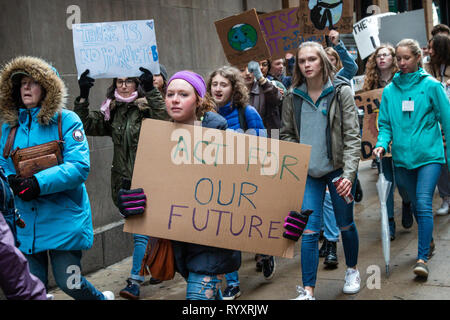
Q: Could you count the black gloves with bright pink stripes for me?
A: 2